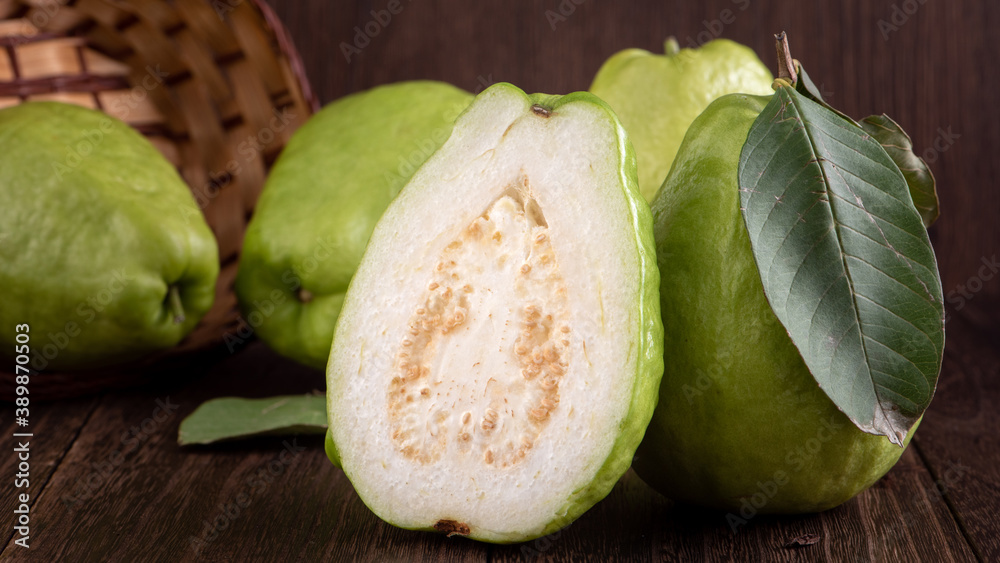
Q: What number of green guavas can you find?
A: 5